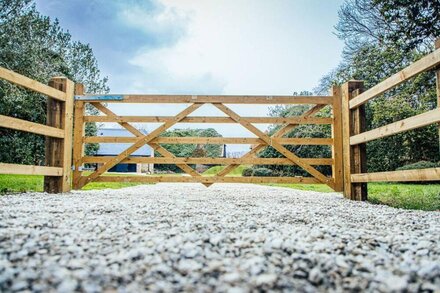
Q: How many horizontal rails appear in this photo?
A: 11